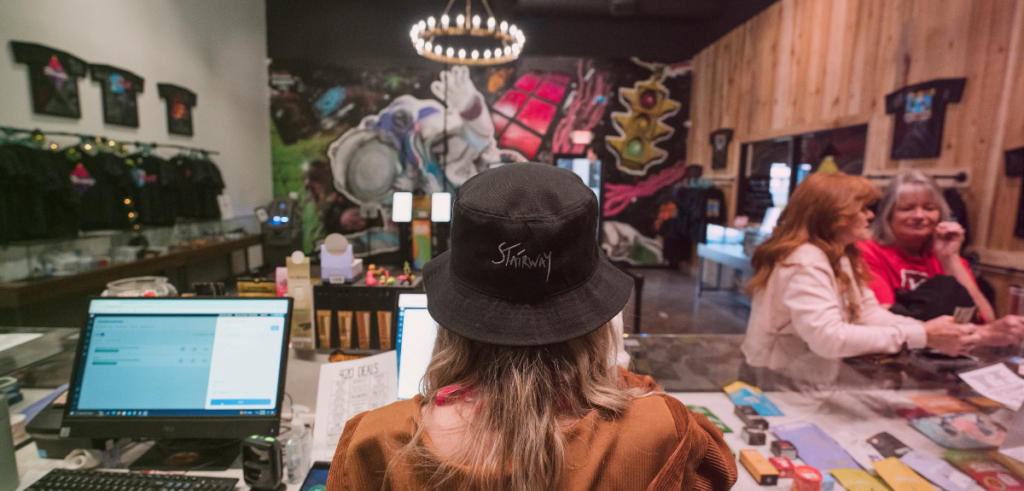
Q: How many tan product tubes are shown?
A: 4